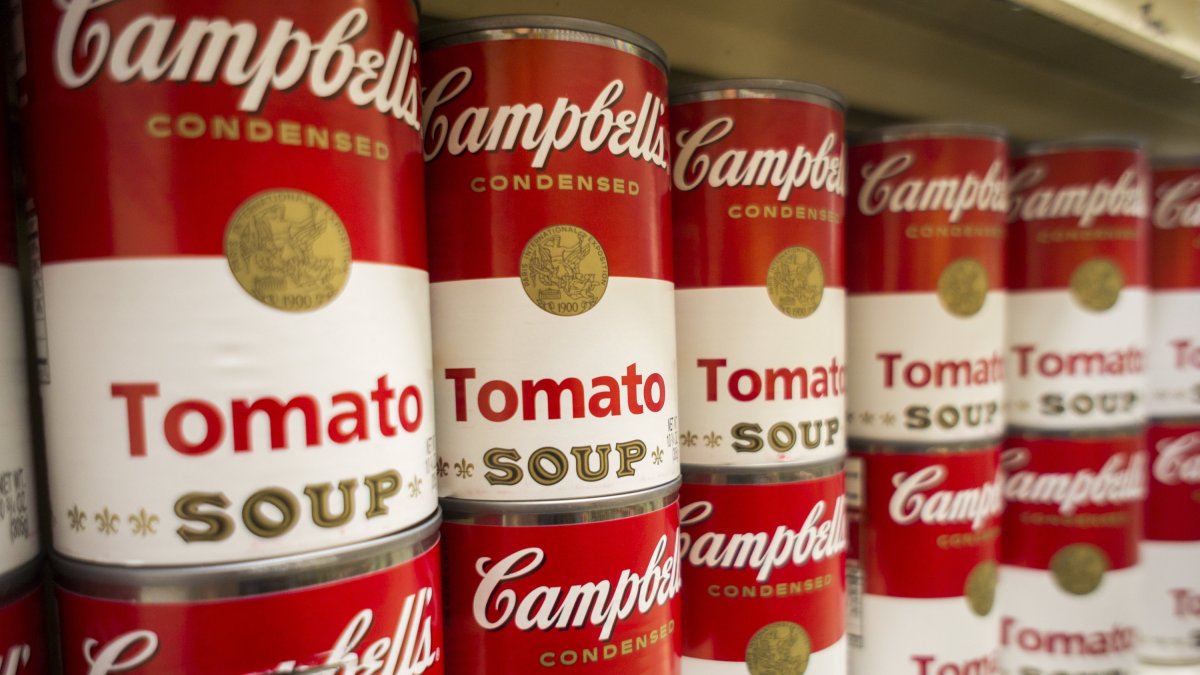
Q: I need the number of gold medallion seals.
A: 8